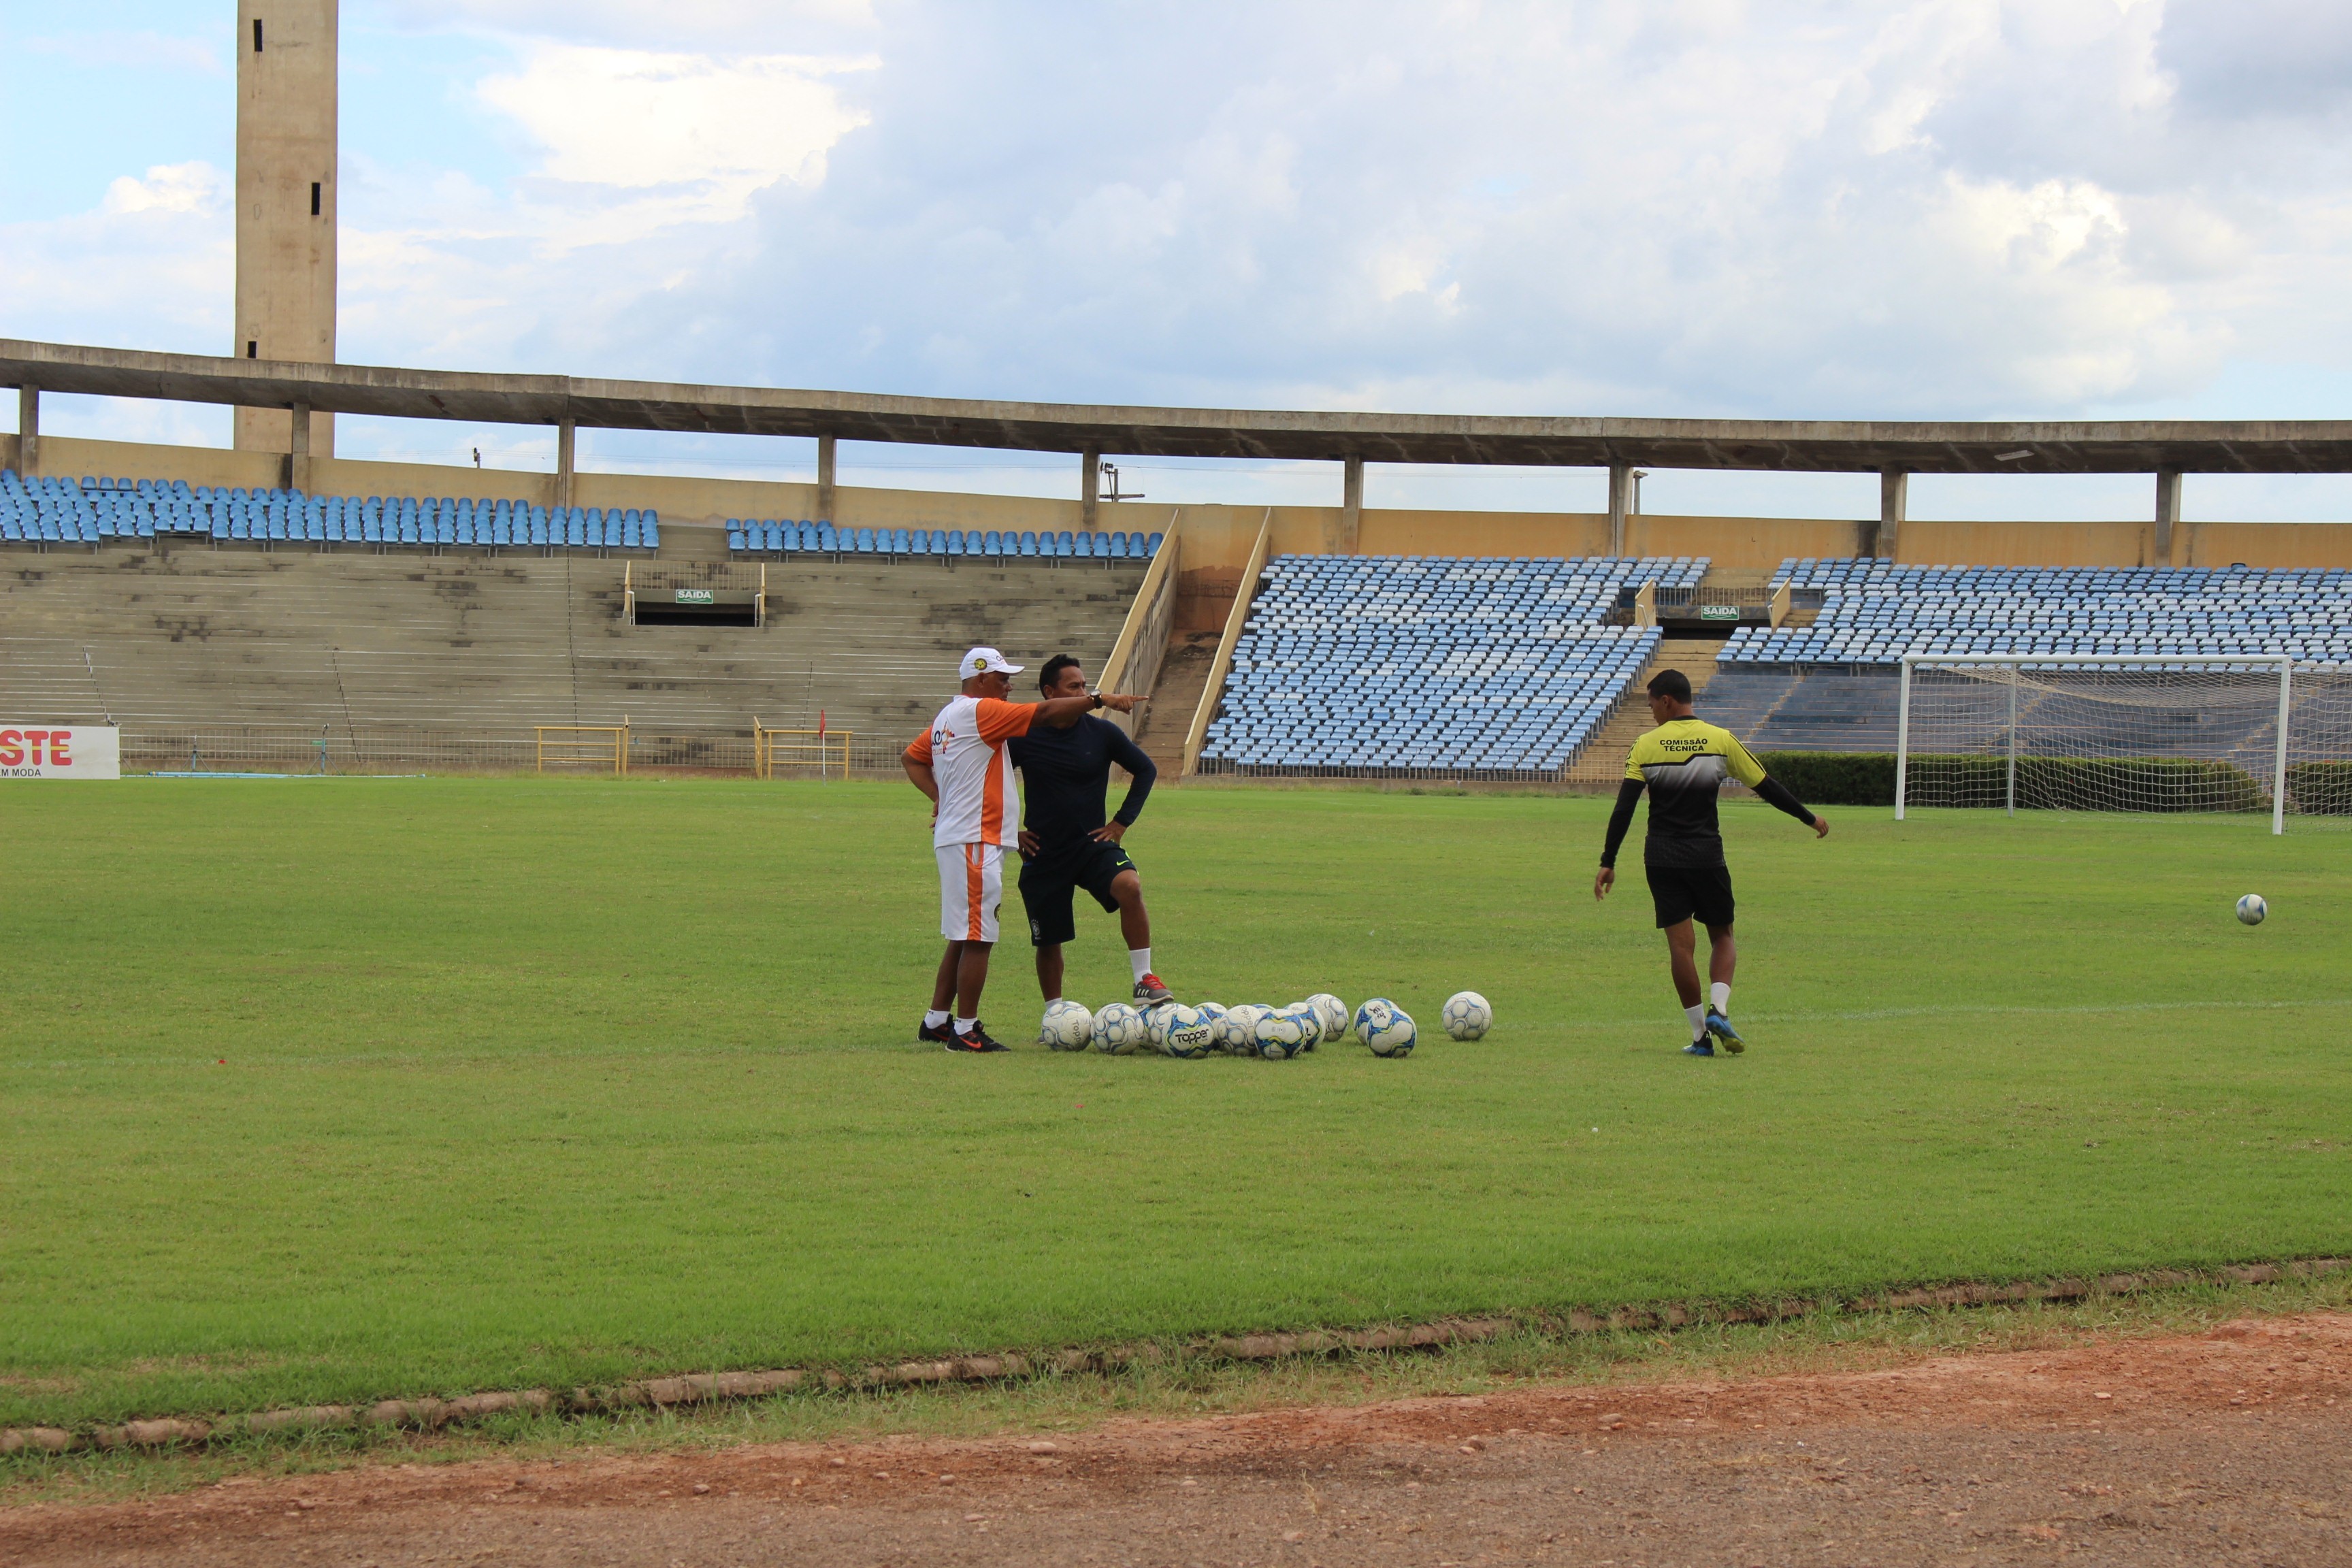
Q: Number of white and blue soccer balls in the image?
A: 15